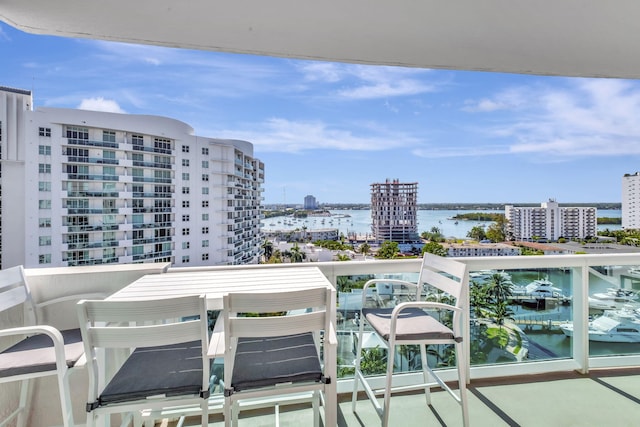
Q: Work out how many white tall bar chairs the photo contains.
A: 4